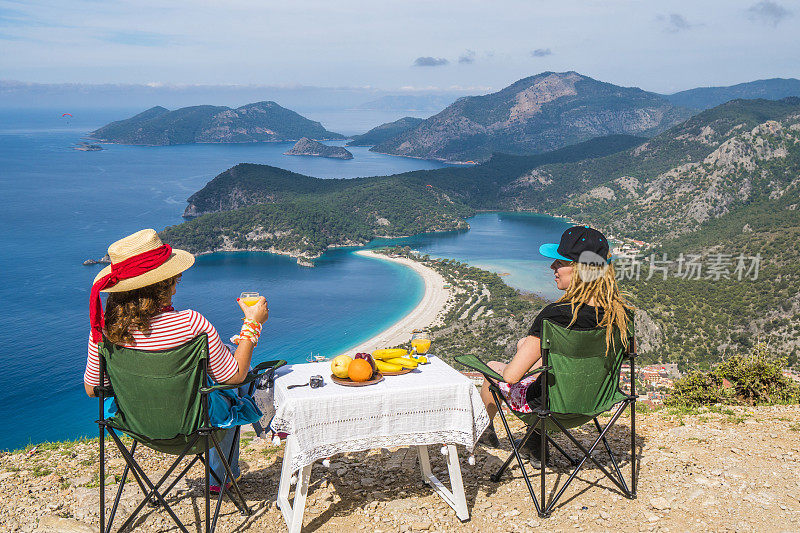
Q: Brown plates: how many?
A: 2